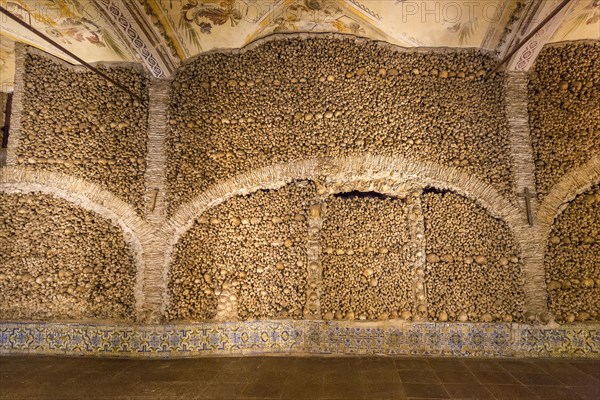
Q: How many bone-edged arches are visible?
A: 3